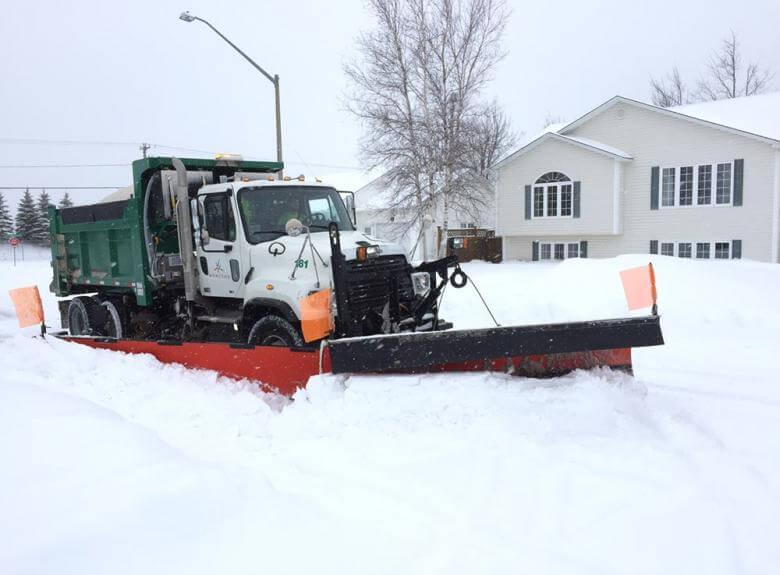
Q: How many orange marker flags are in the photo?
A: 3